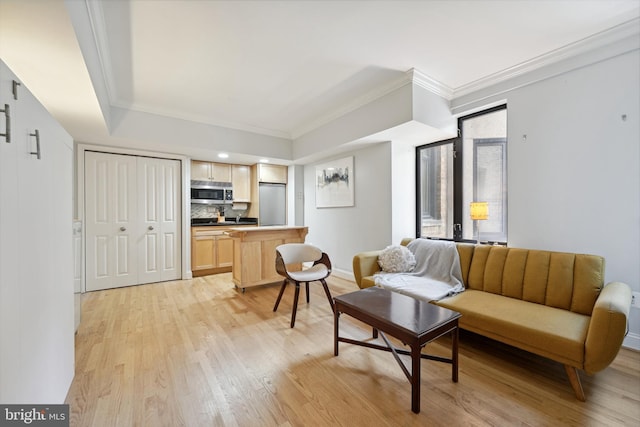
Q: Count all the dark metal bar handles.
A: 3